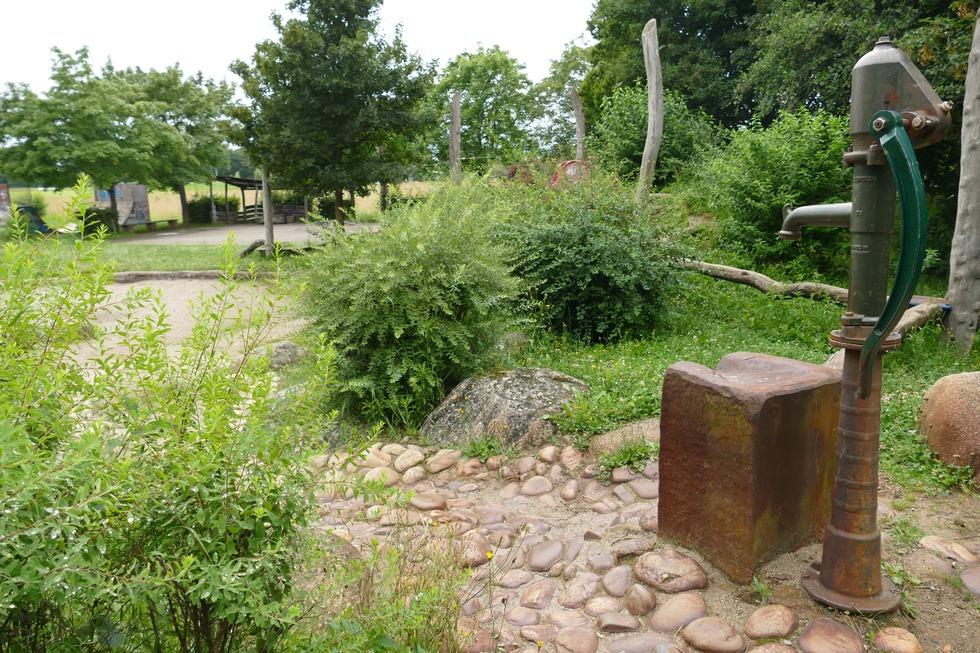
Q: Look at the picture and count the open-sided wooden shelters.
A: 1